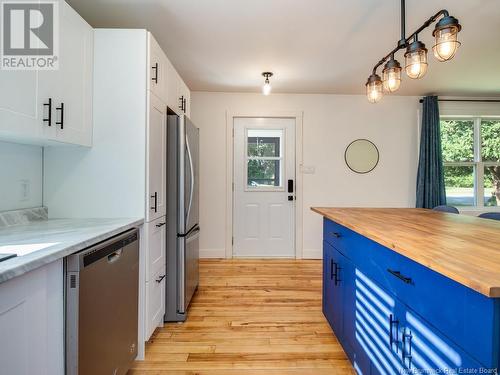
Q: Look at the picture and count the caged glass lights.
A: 4